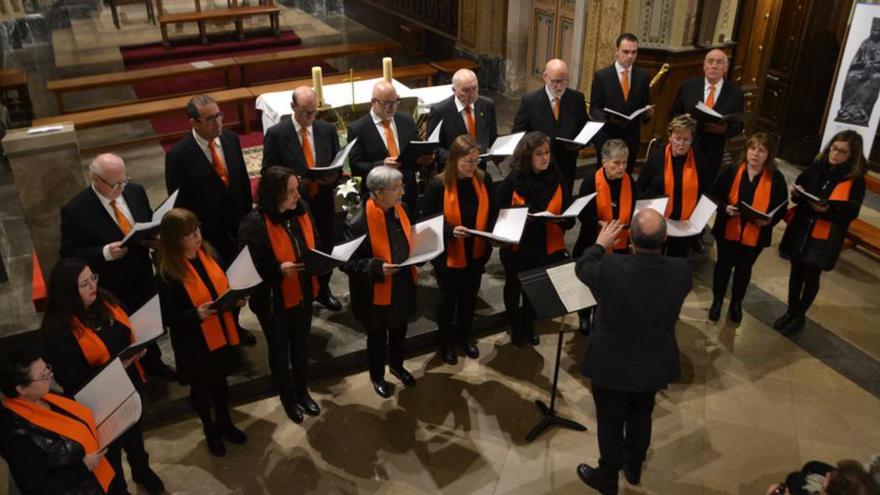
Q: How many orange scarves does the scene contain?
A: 11